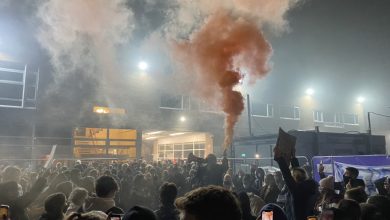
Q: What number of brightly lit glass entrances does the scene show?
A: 2